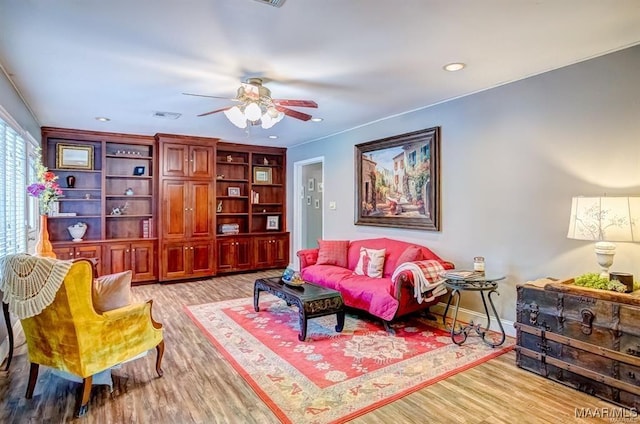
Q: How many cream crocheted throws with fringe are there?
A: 1